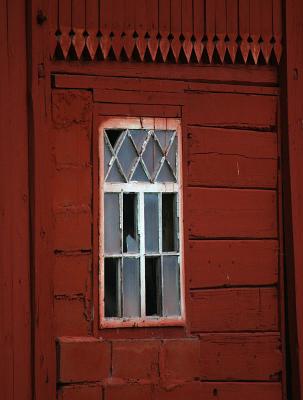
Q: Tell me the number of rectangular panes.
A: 8